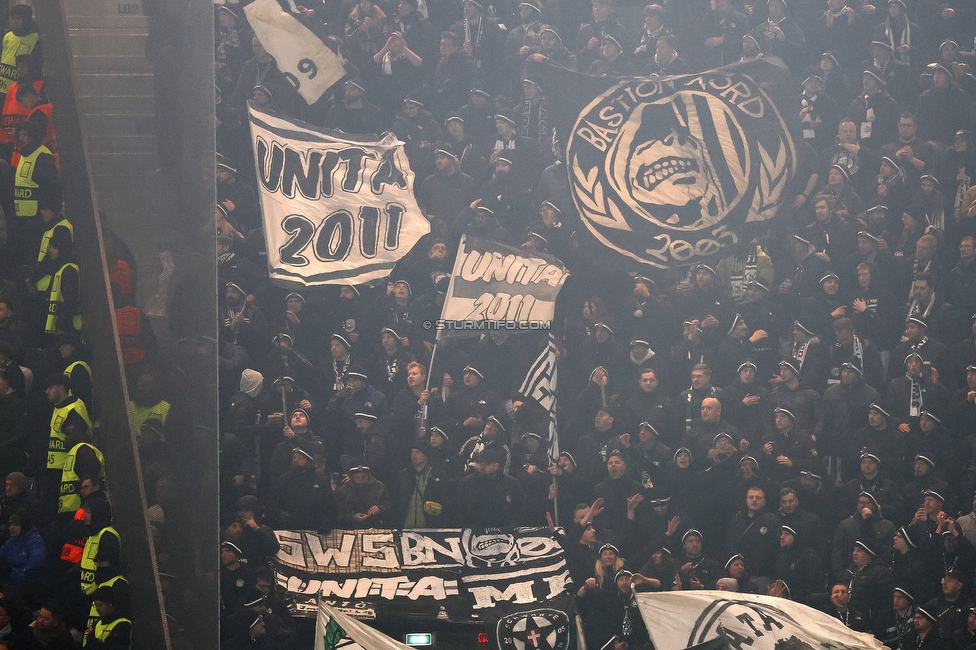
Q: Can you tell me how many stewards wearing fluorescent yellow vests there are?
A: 11